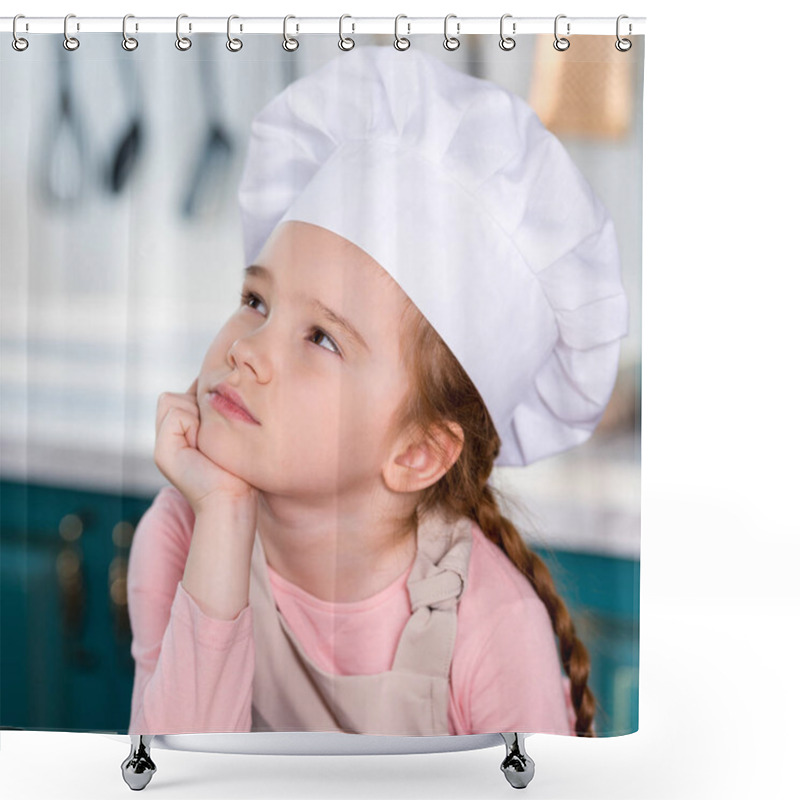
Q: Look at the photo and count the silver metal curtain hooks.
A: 12